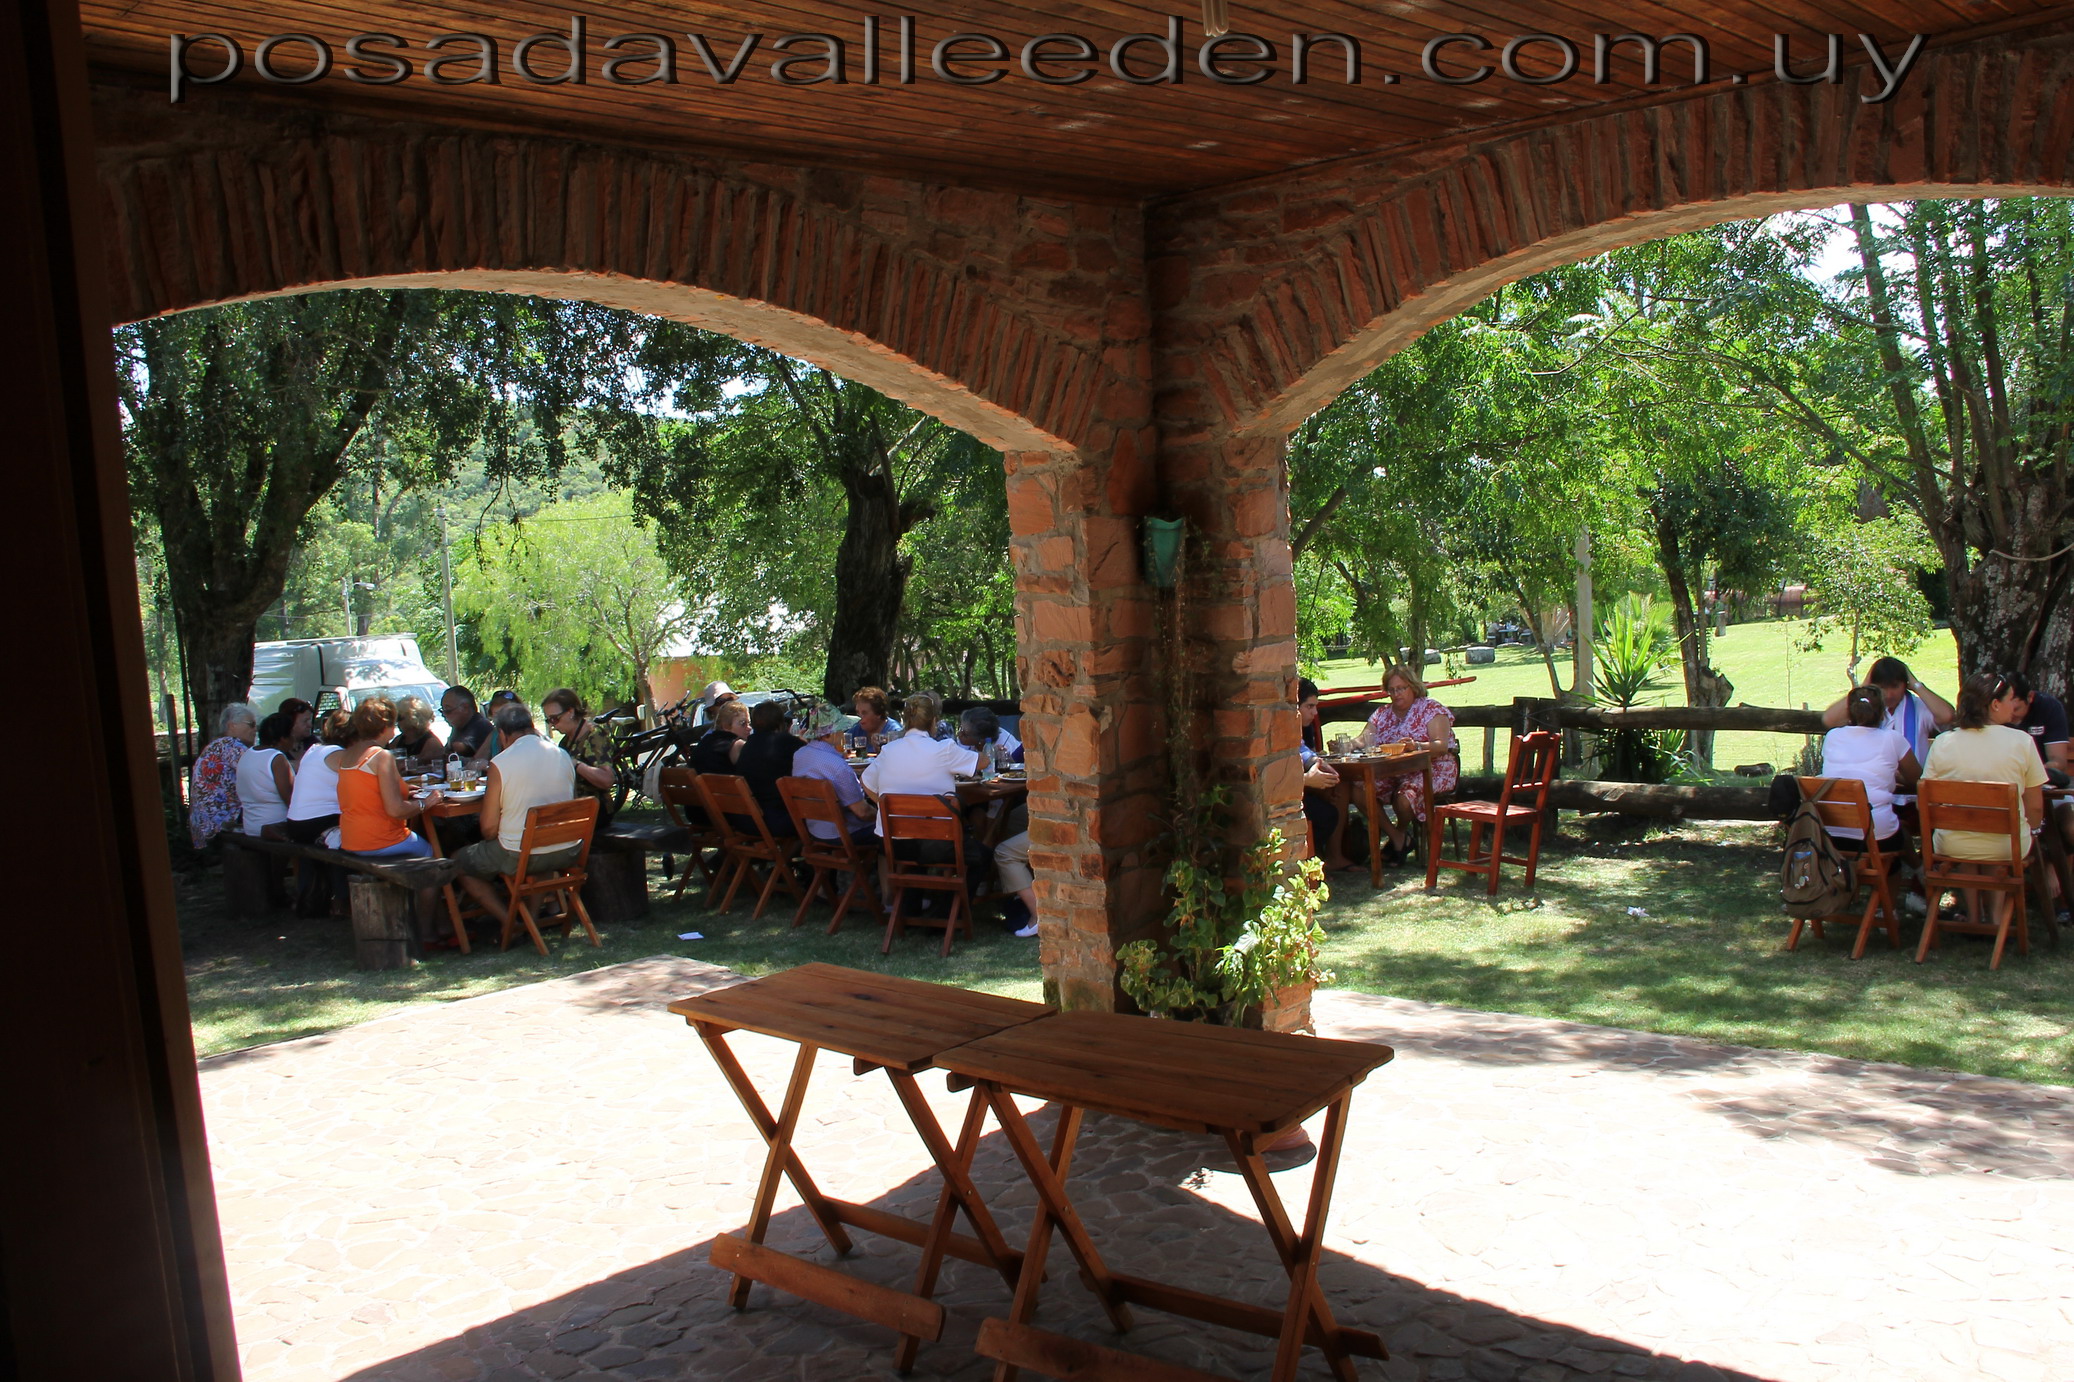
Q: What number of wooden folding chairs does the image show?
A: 7